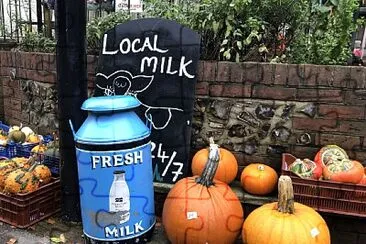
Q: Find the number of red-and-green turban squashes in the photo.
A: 3